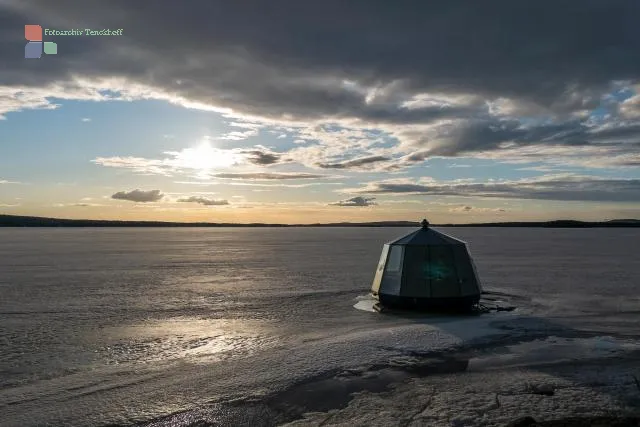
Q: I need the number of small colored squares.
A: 3